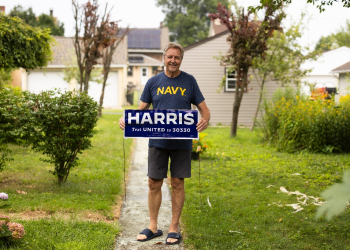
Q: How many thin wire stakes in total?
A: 2